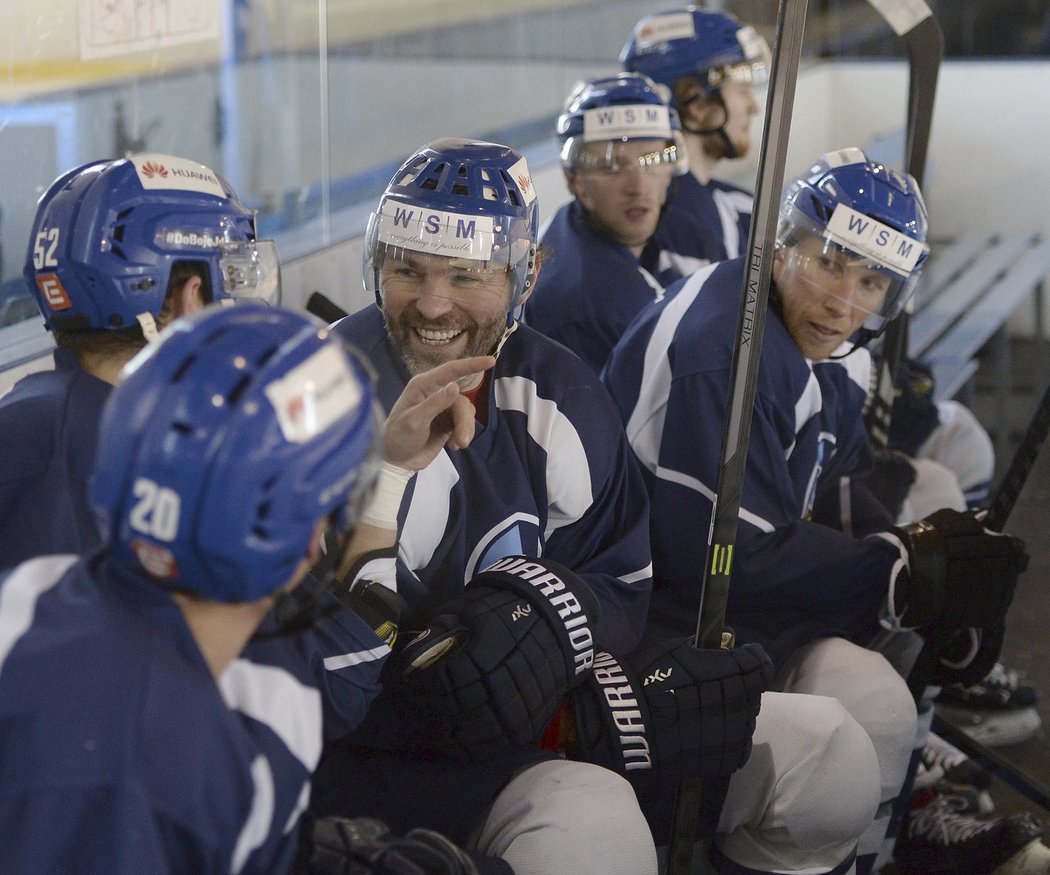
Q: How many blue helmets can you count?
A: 6